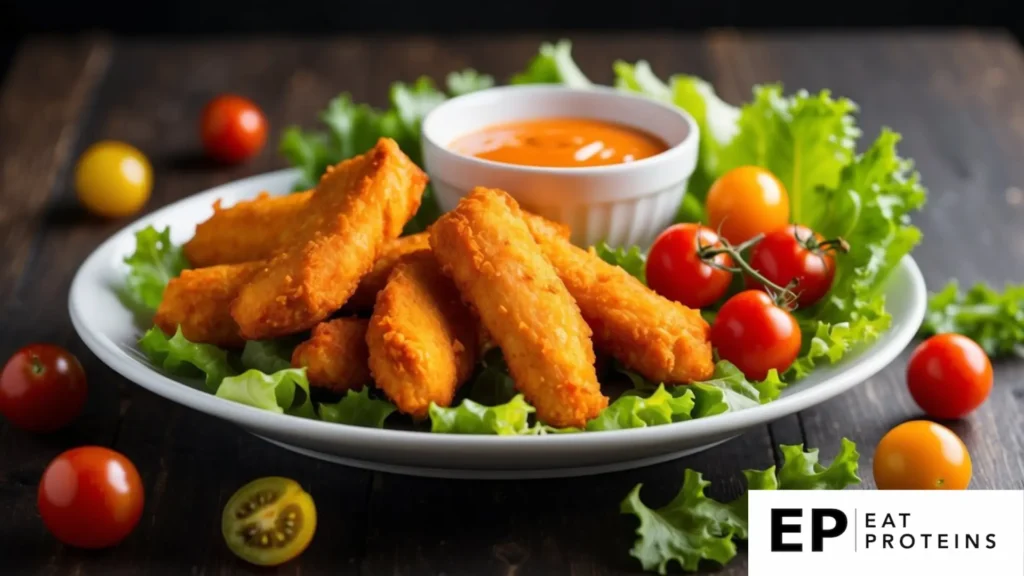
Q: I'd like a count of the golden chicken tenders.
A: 8